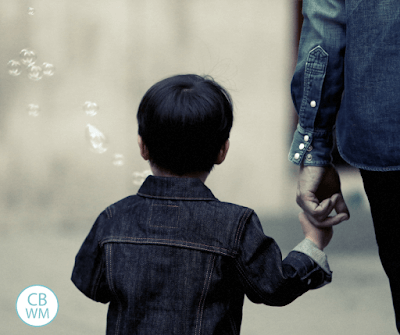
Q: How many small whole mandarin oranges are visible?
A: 0